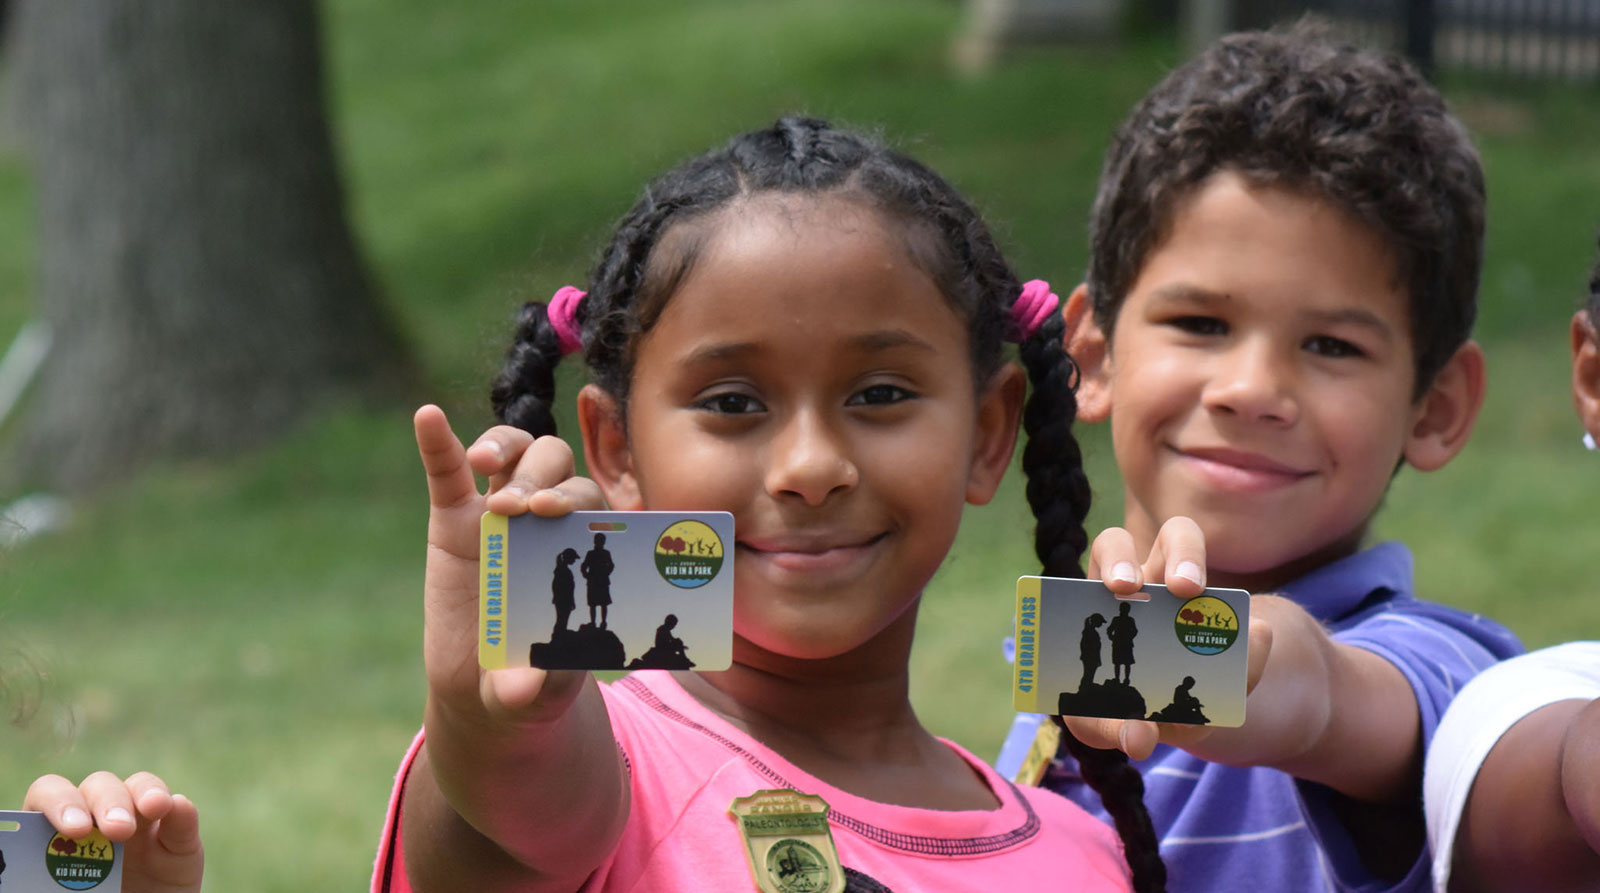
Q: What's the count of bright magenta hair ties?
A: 2